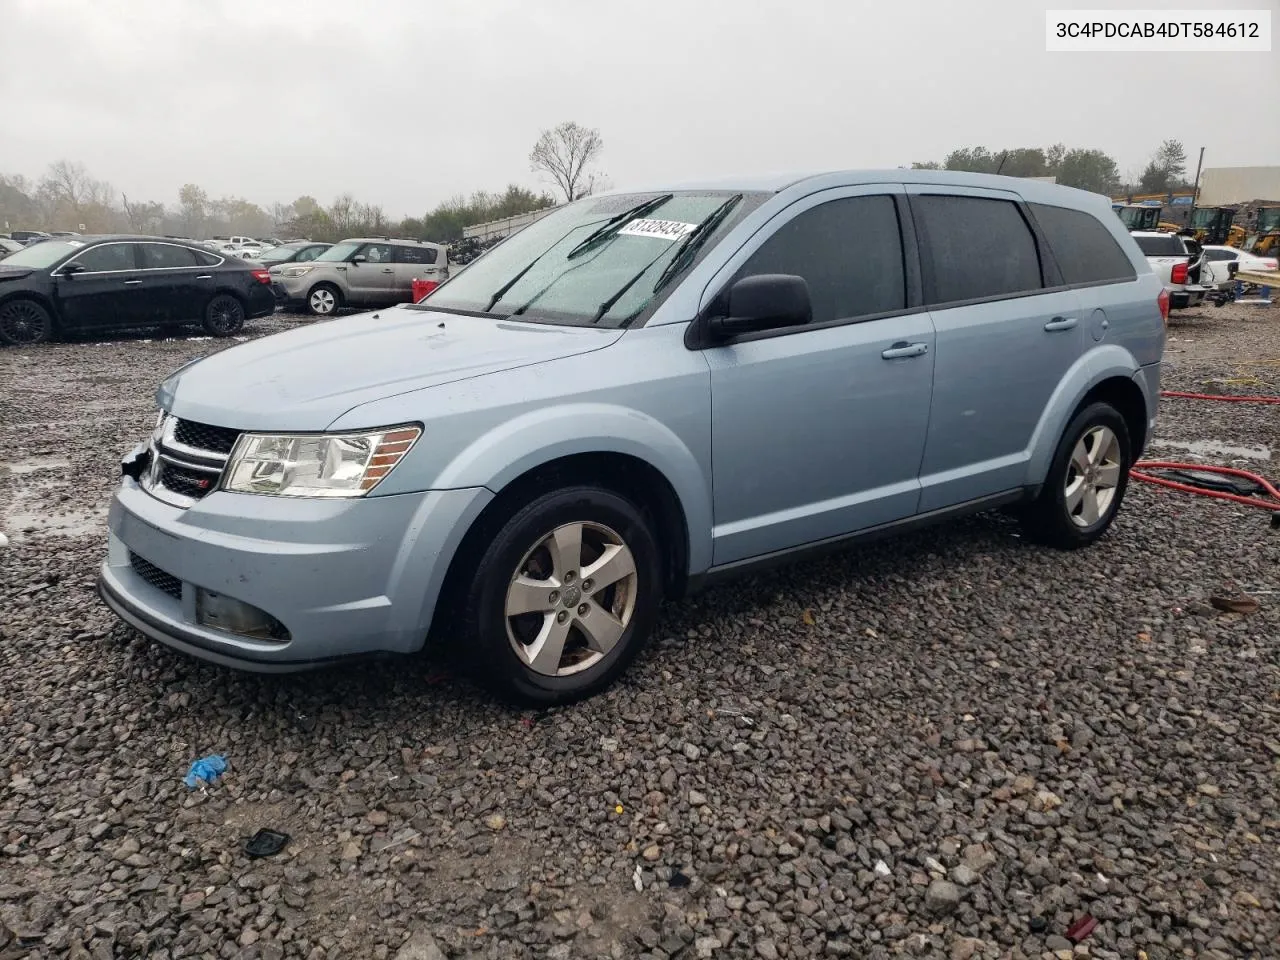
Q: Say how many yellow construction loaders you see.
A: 3